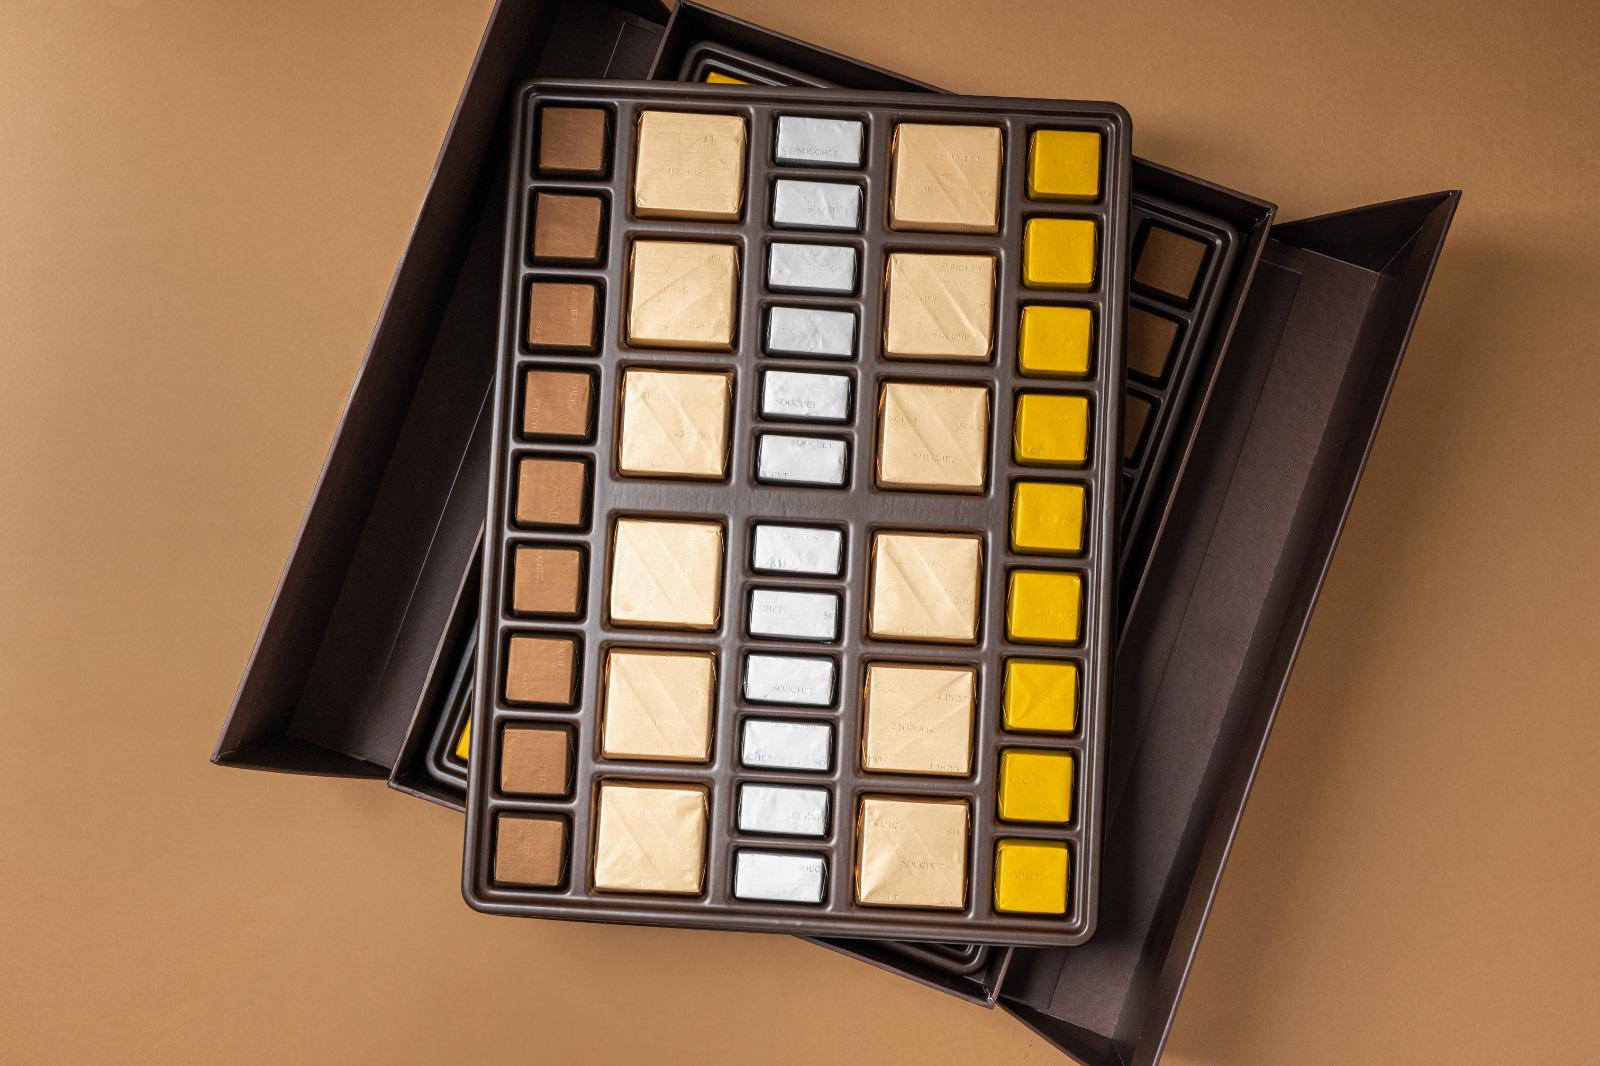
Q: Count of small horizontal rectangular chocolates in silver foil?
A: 12